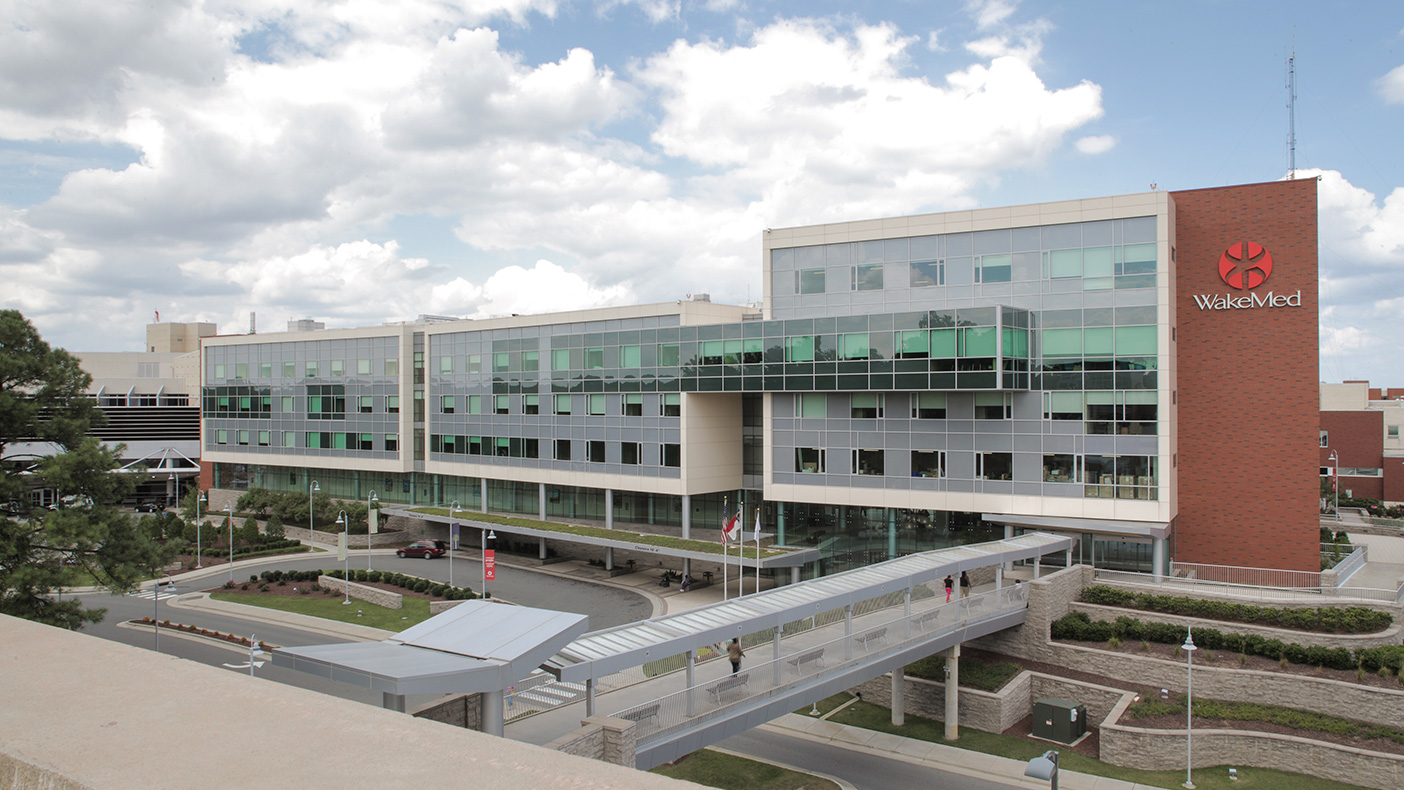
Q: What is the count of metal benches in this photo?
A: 7